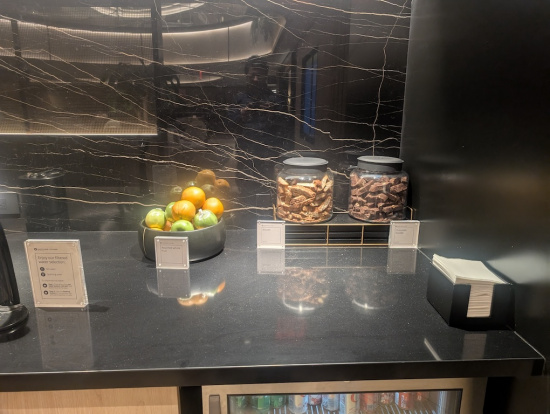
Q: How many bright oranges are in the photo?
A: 3